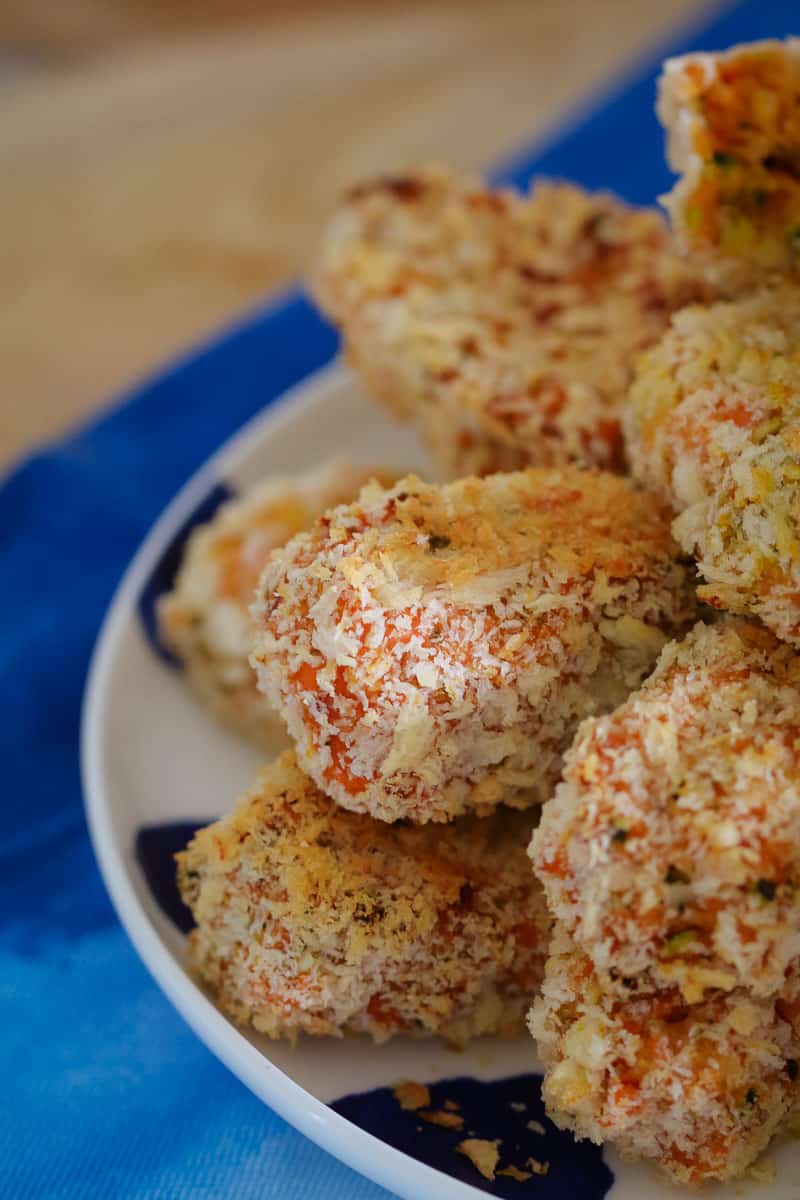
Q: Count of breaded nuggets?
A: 8